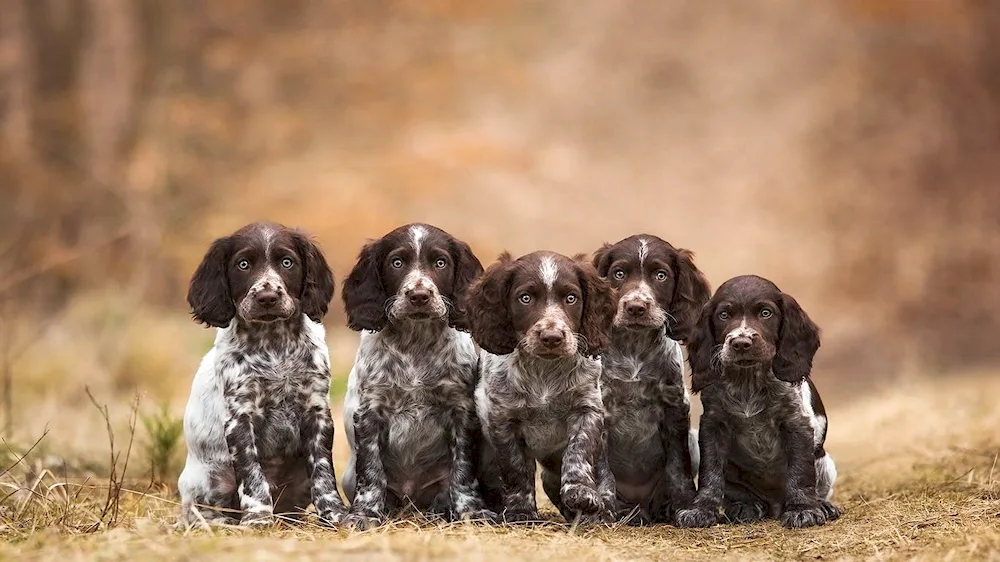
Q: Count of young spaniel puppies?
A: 5